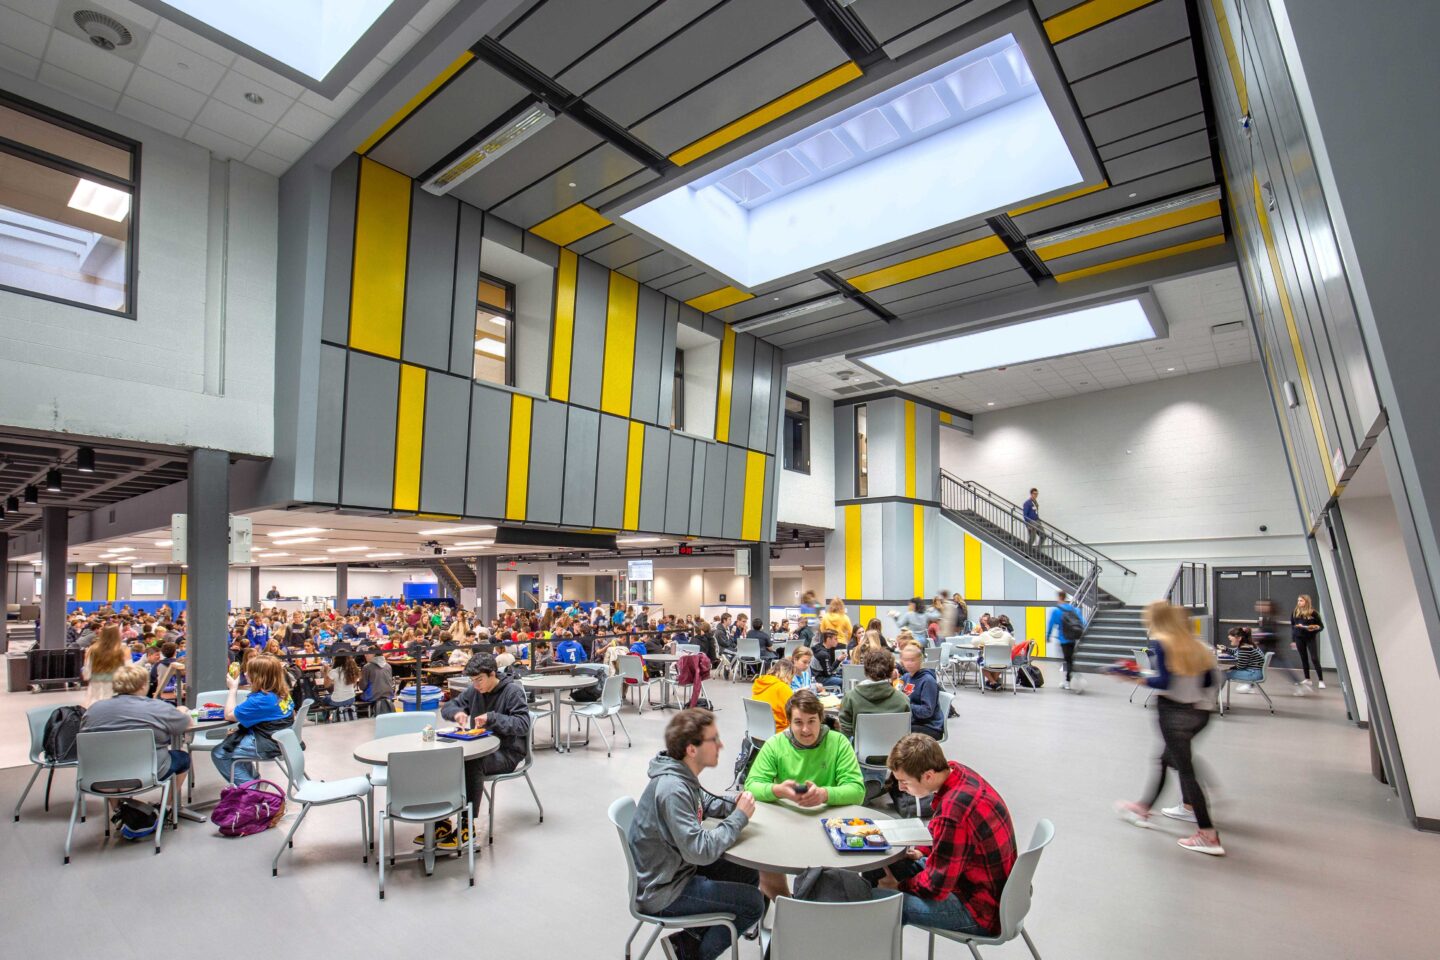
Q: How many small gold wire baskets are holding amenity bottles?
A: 0